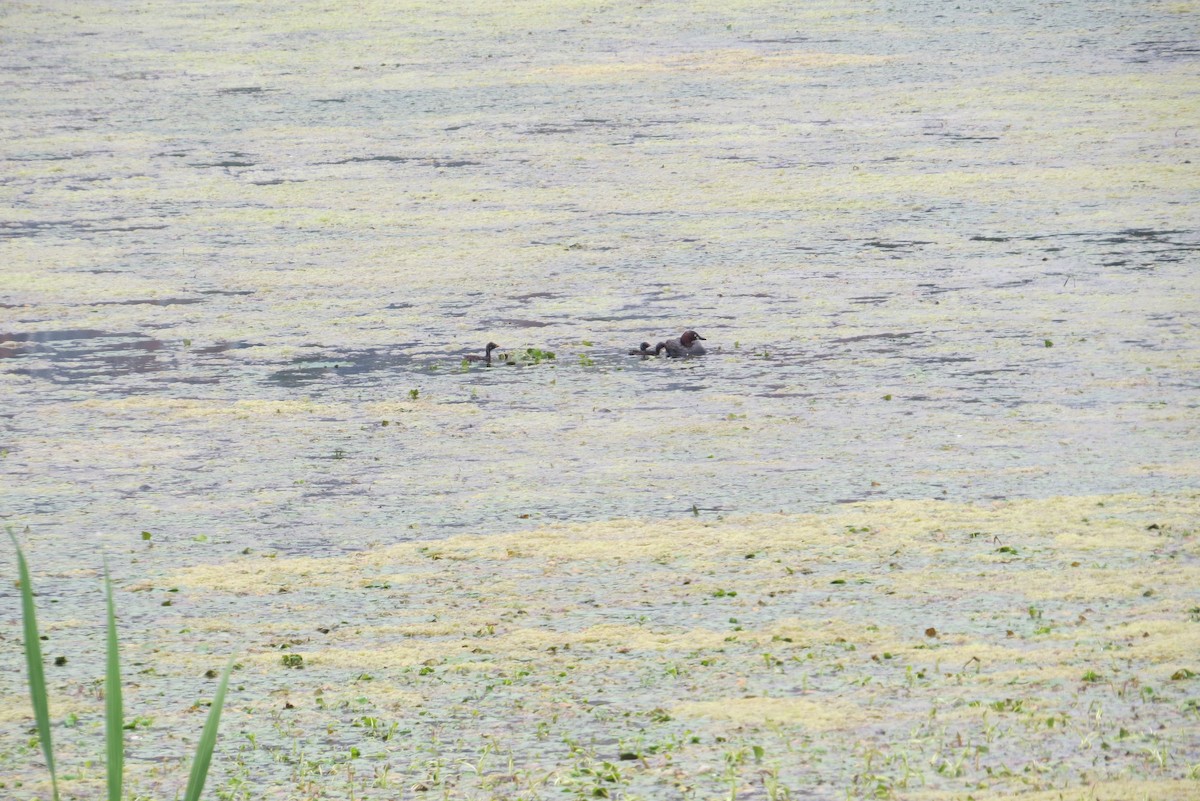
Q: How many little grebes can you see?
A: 4